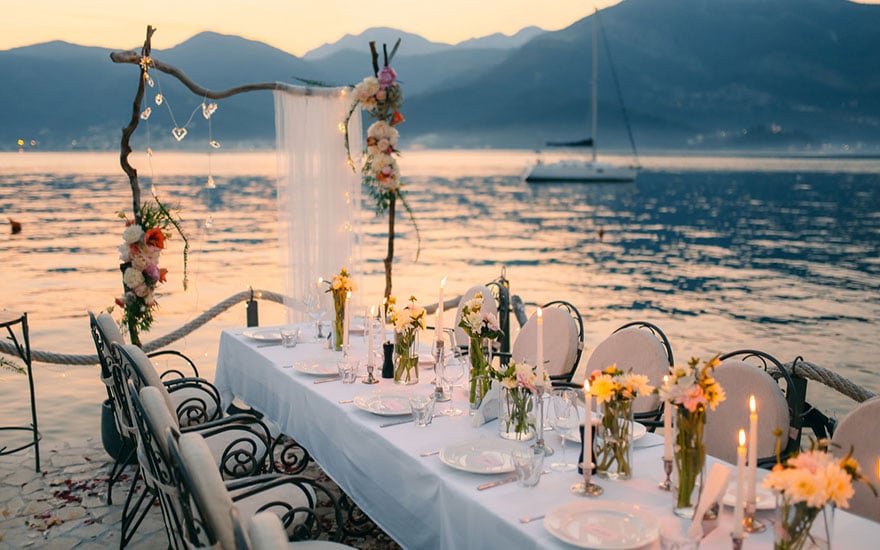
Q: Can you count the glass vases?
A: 7